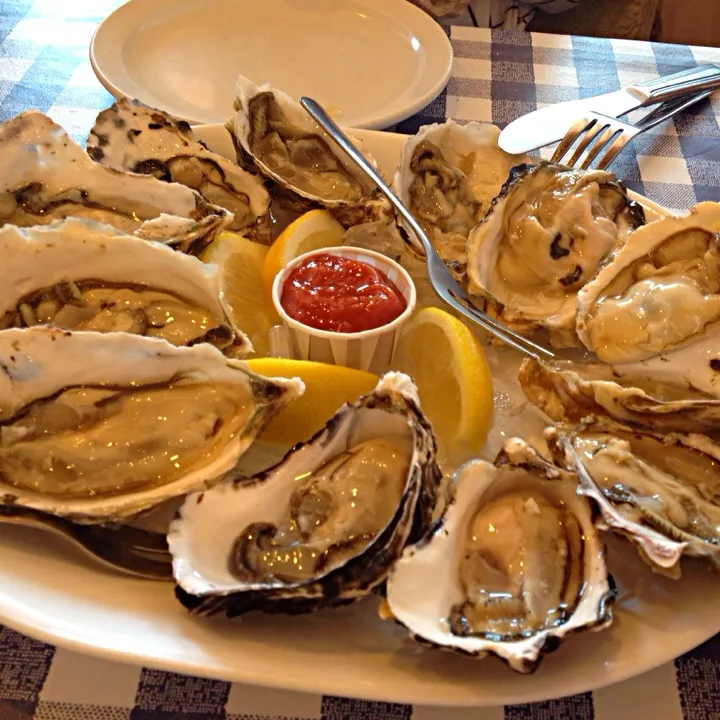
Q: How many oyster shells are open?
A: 12